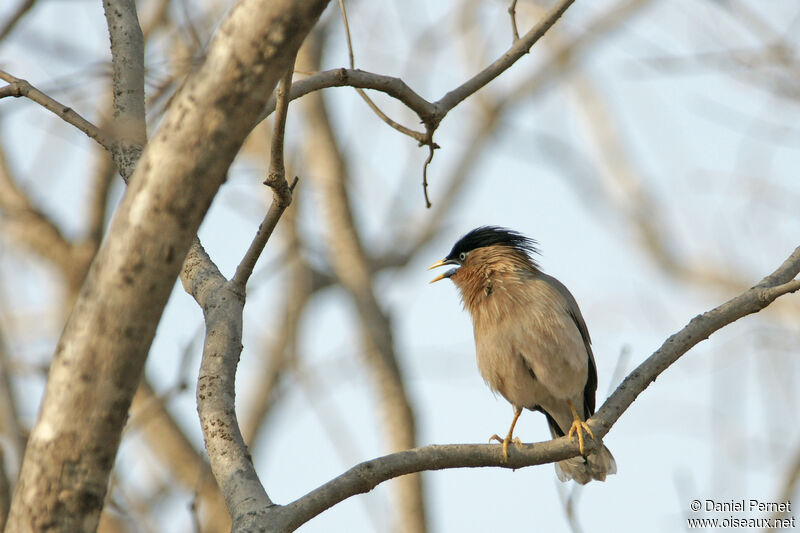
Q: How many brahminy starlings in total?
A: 1